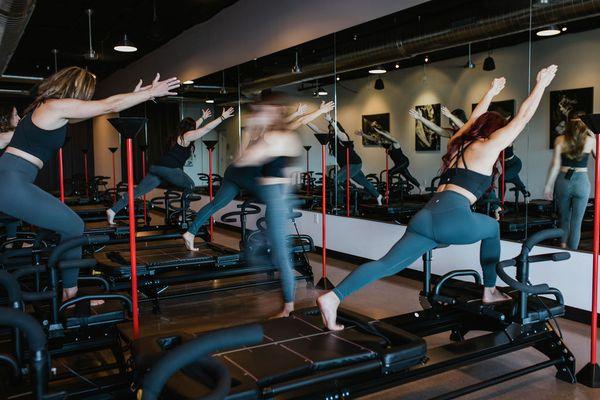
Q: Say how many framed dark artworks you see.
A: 4